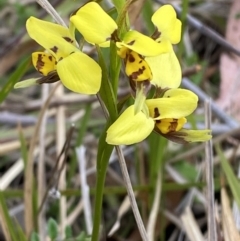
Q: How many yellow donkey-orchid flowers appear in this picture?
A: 3